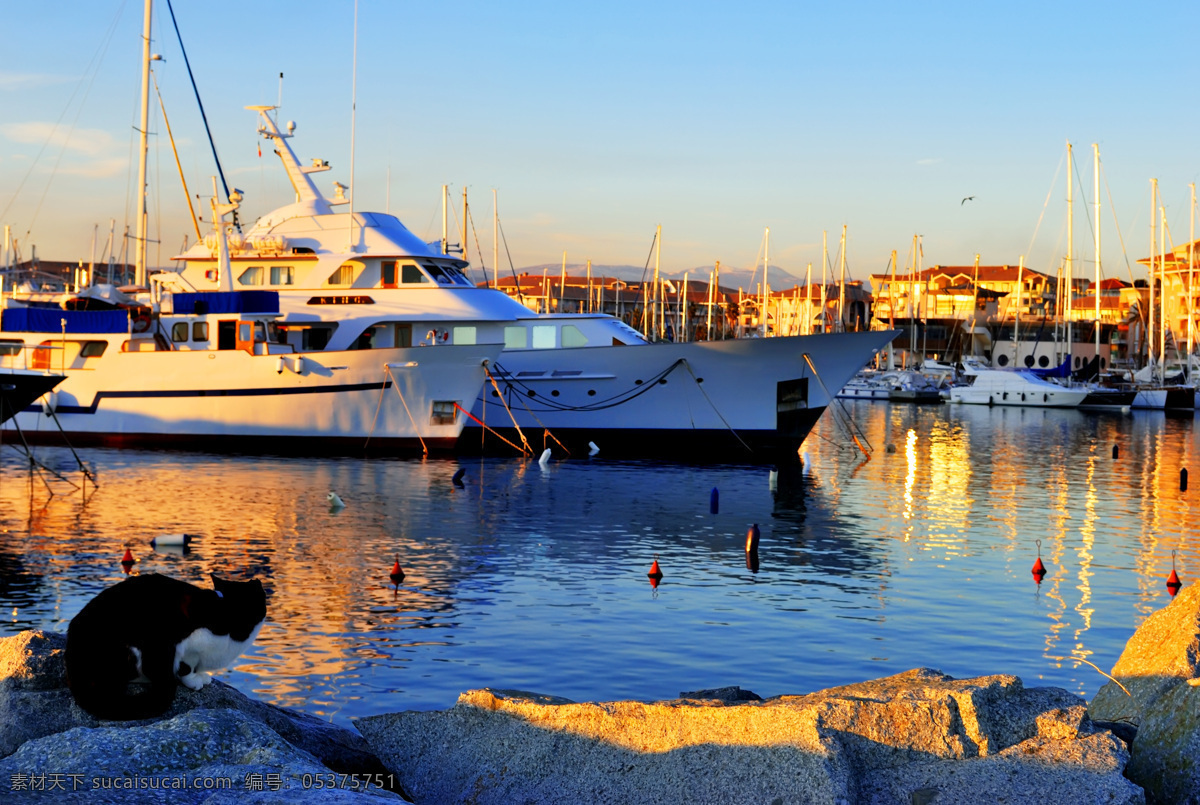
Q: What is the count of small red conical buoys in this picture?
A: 5